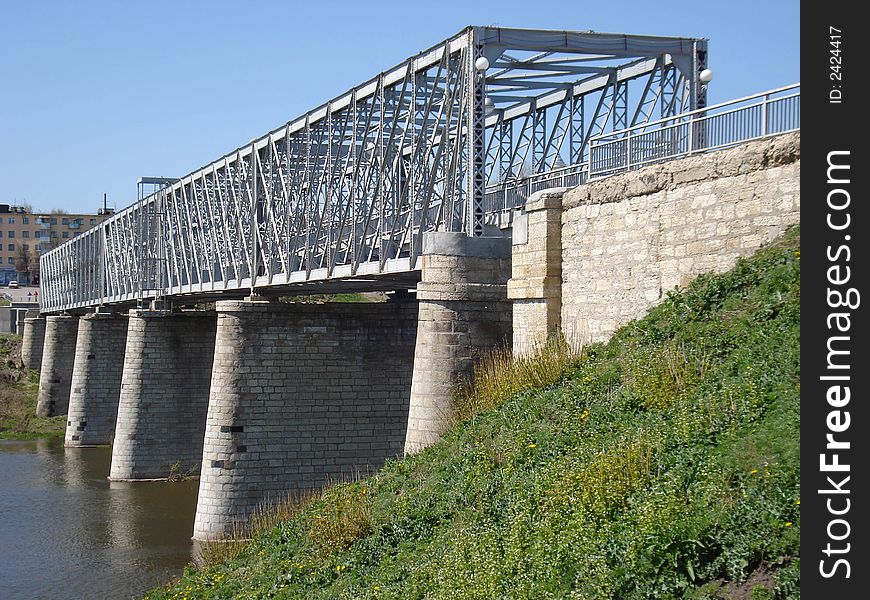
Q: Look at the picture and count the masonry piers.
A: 6